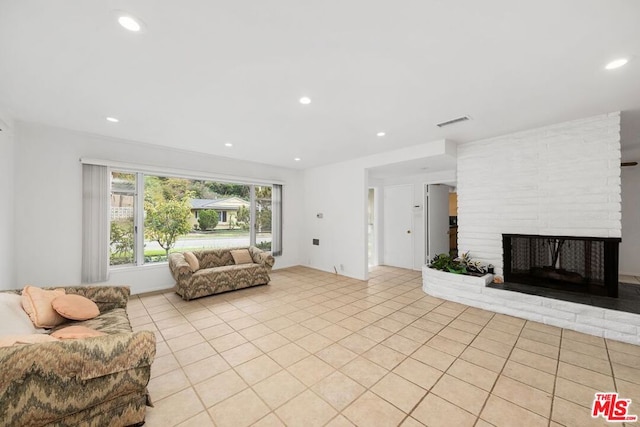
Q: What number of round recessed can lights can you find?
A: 7